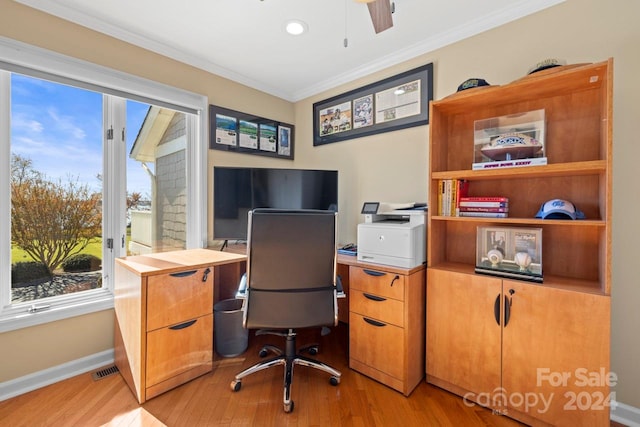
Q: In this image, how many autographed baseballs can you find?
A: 2